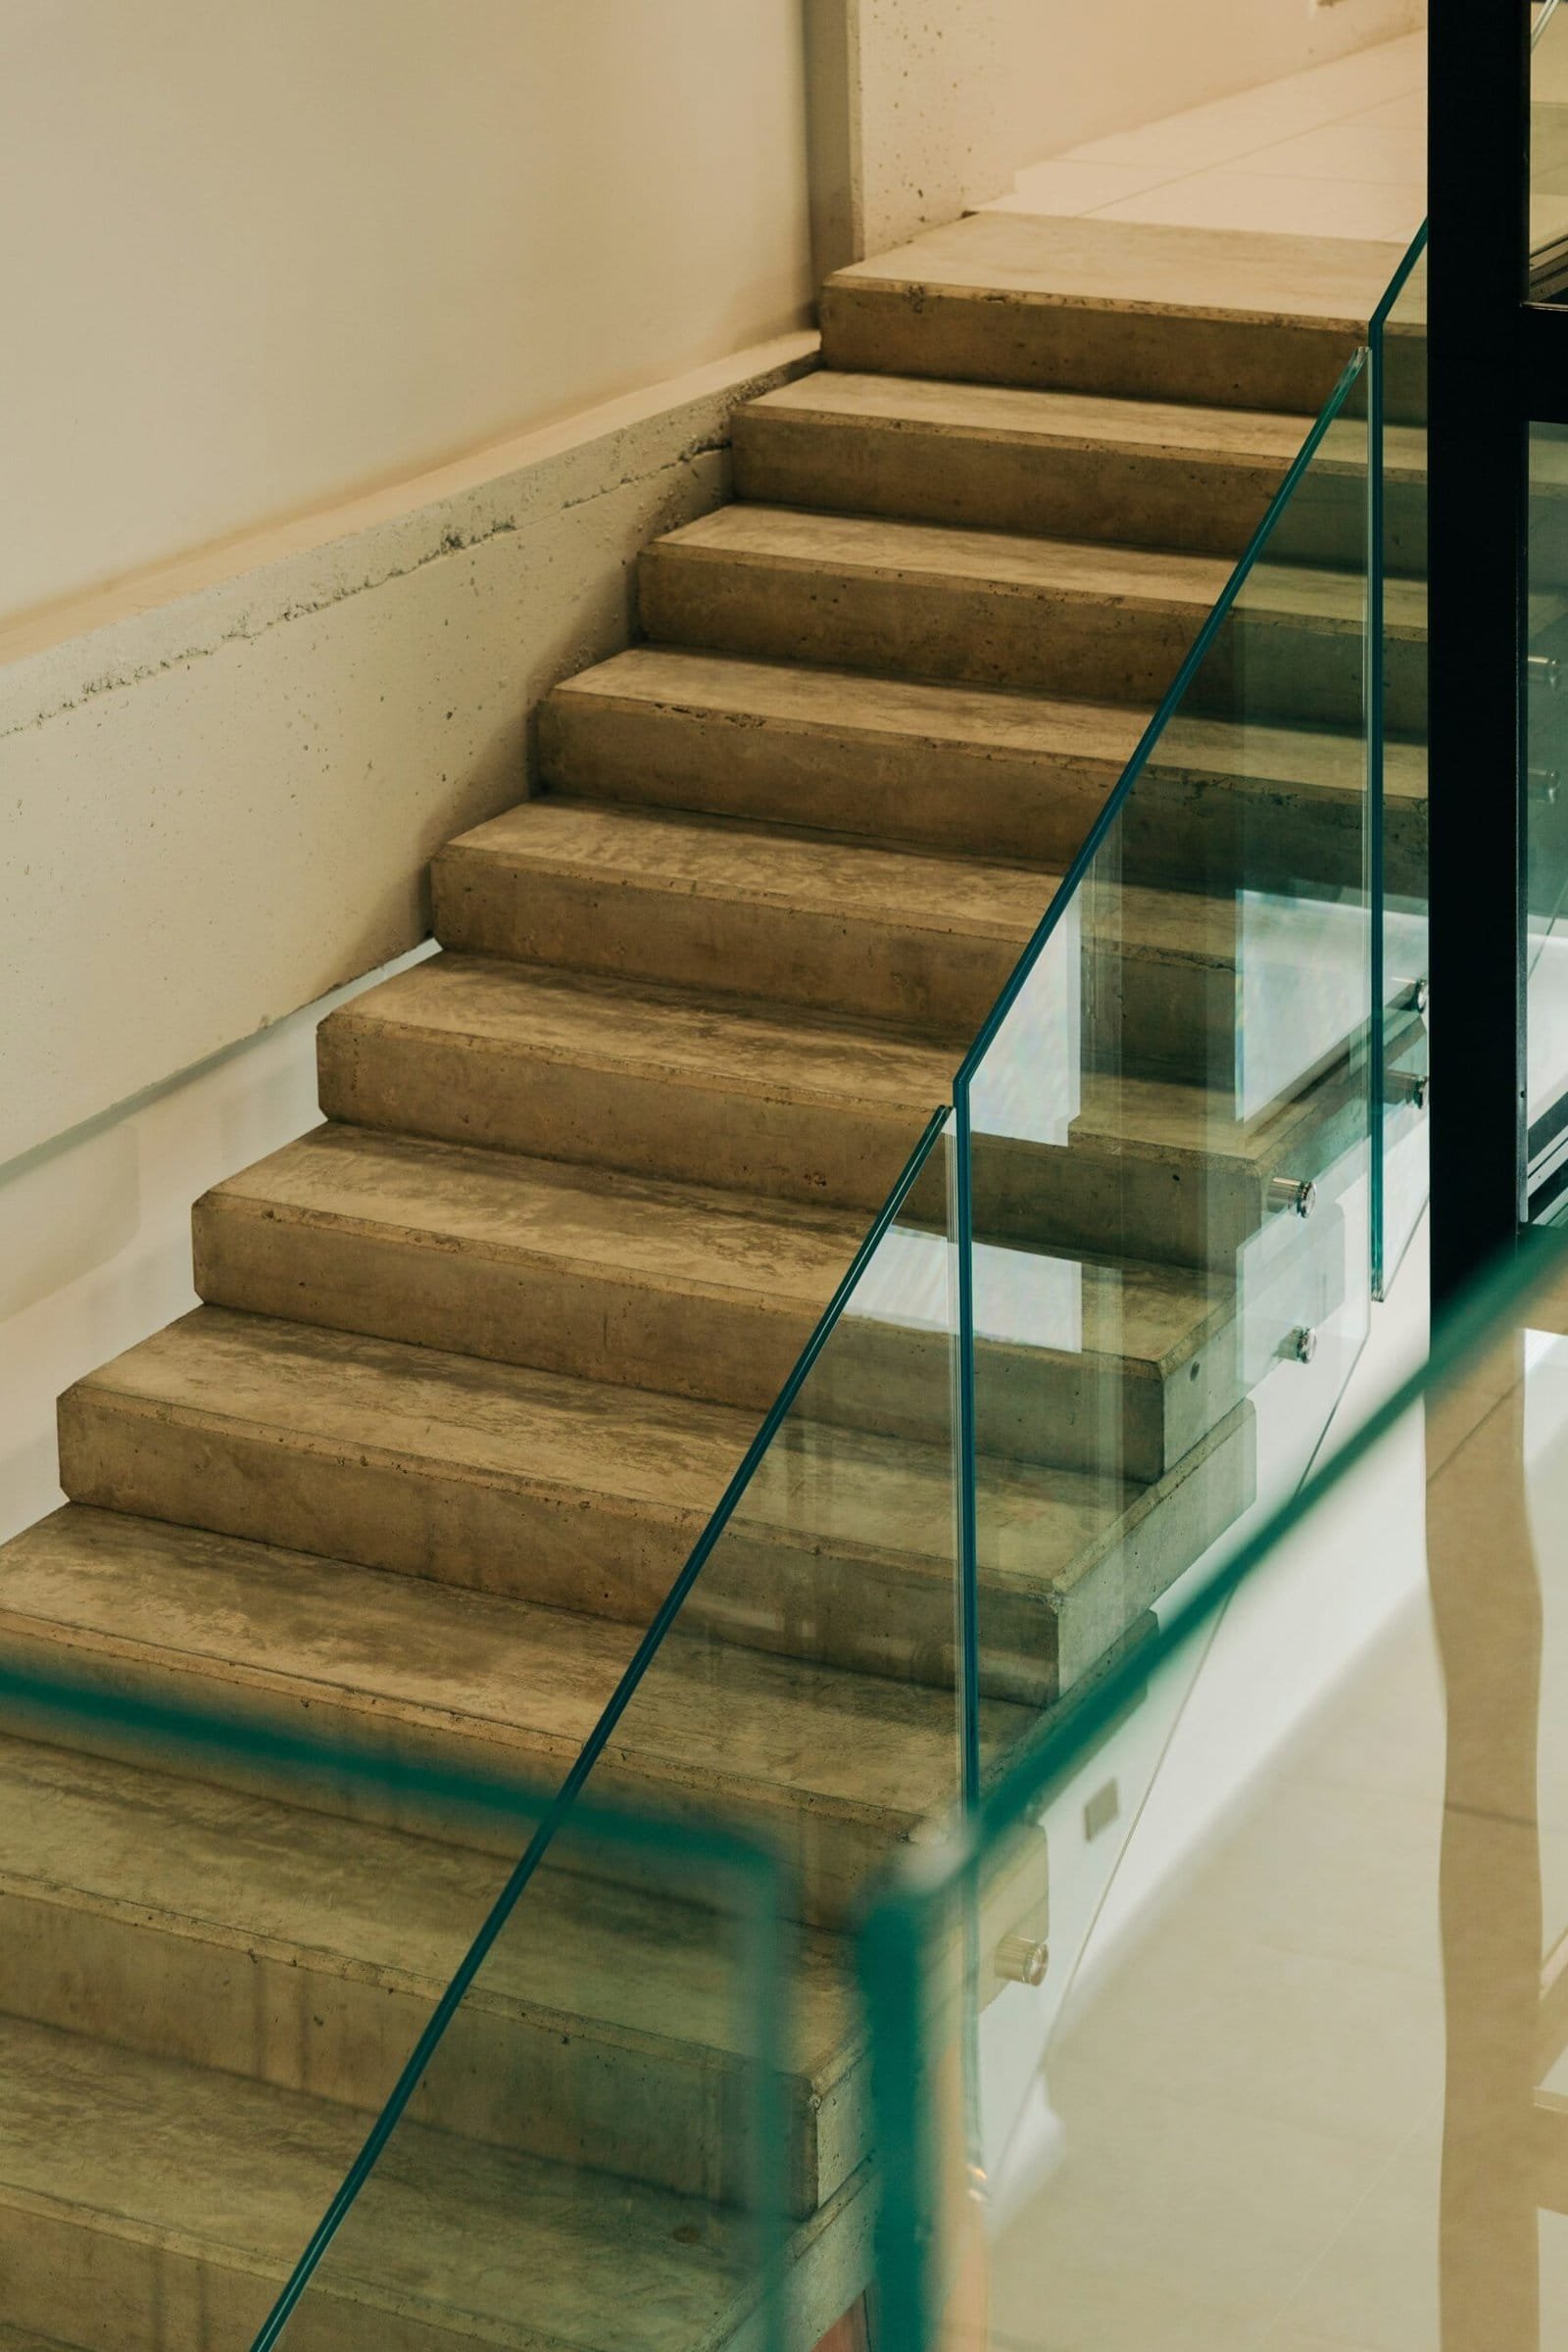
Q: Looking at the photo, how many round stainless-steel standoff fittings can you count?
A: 7